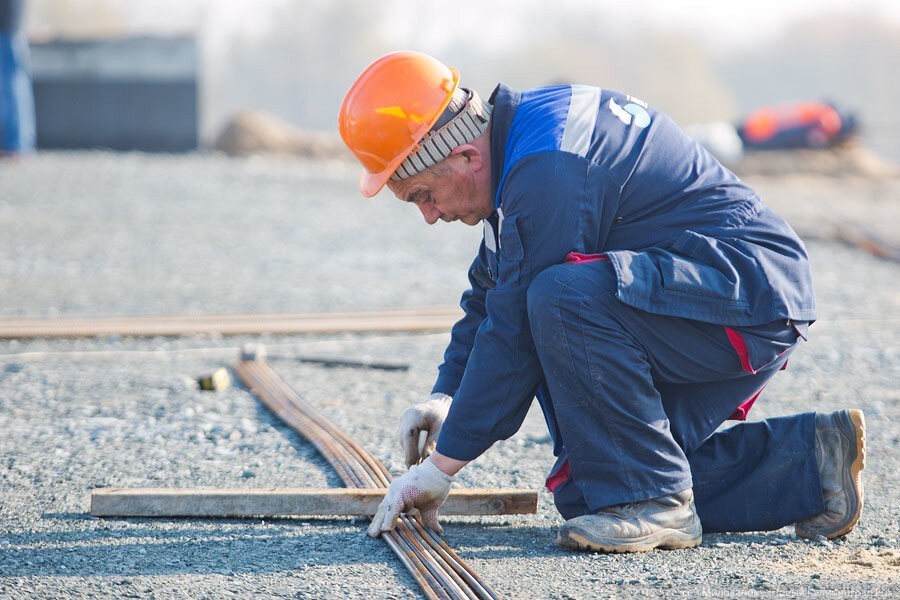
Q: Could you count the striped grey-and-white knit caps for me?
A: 1